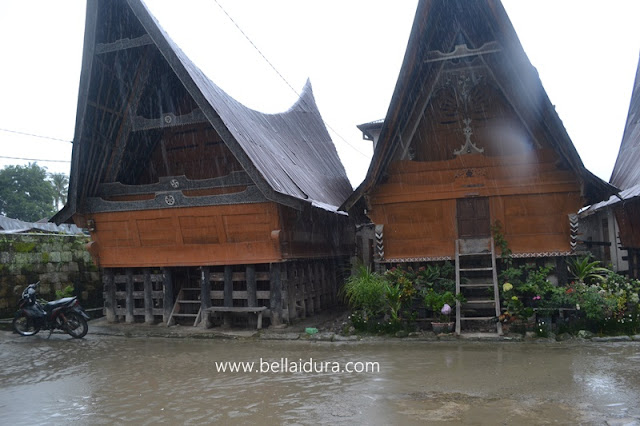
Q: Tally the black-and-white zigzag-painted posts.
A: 2